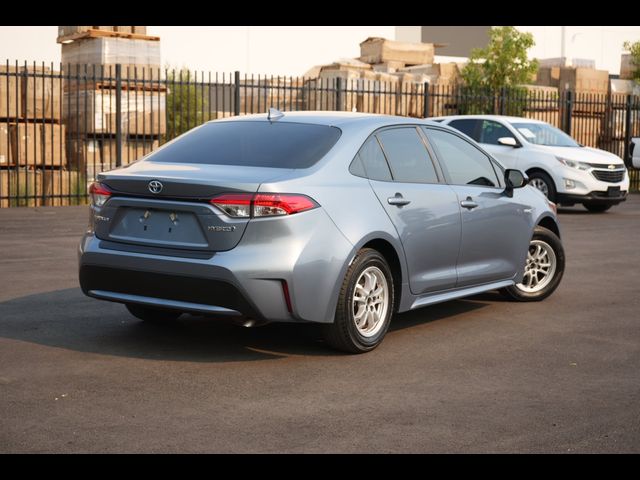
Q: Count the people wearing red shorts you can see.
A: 0